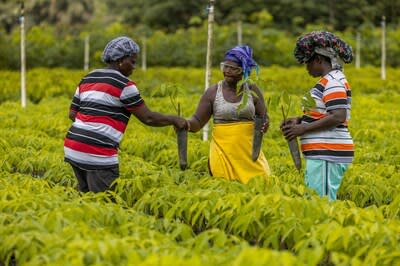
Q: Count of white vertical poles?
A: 7